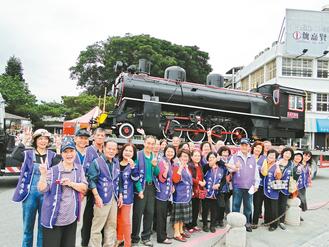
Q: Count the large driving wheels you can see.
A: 4